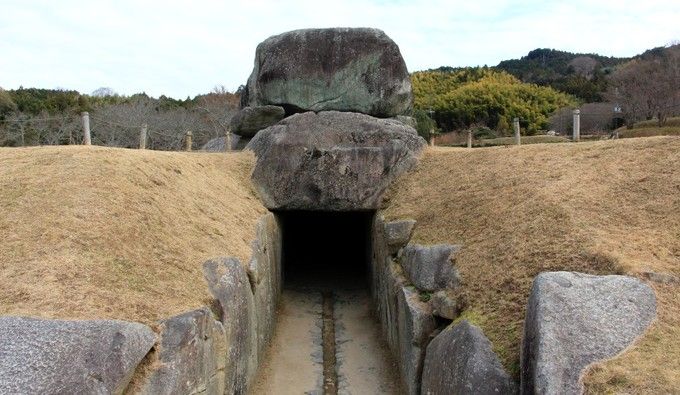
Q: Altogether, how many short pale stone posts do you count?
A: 8